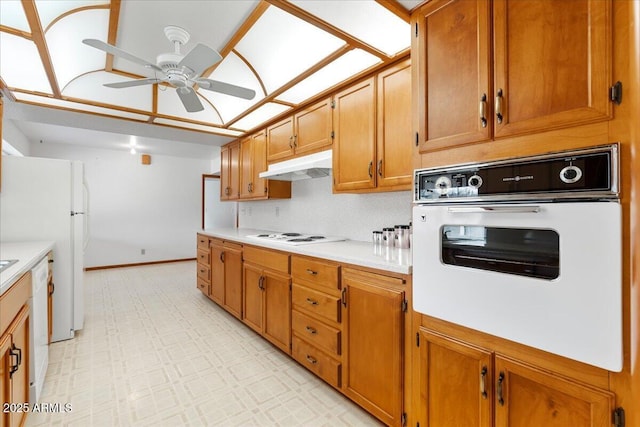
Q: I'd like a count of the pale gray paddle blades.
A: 5